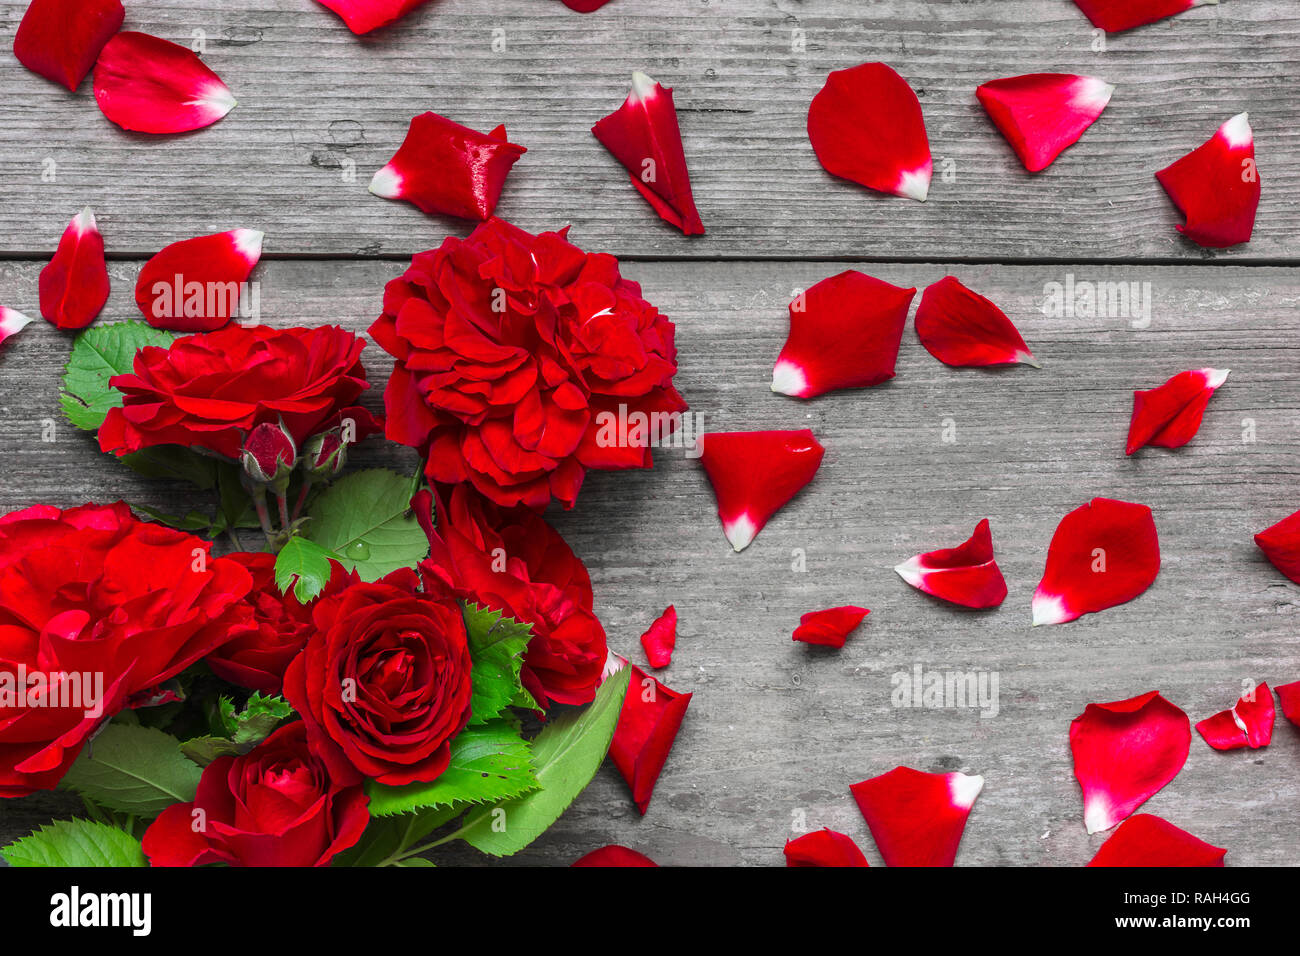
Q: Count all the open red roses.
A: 7